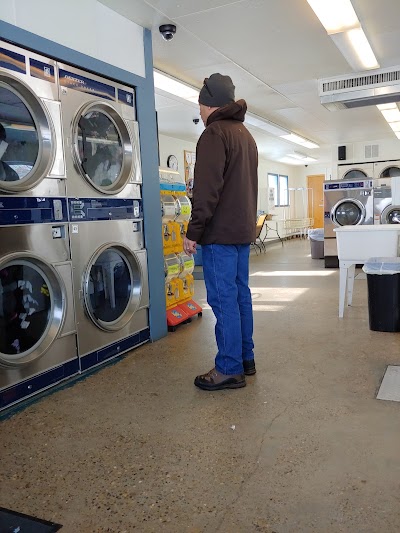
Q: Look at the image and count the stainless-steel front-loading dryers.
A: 4